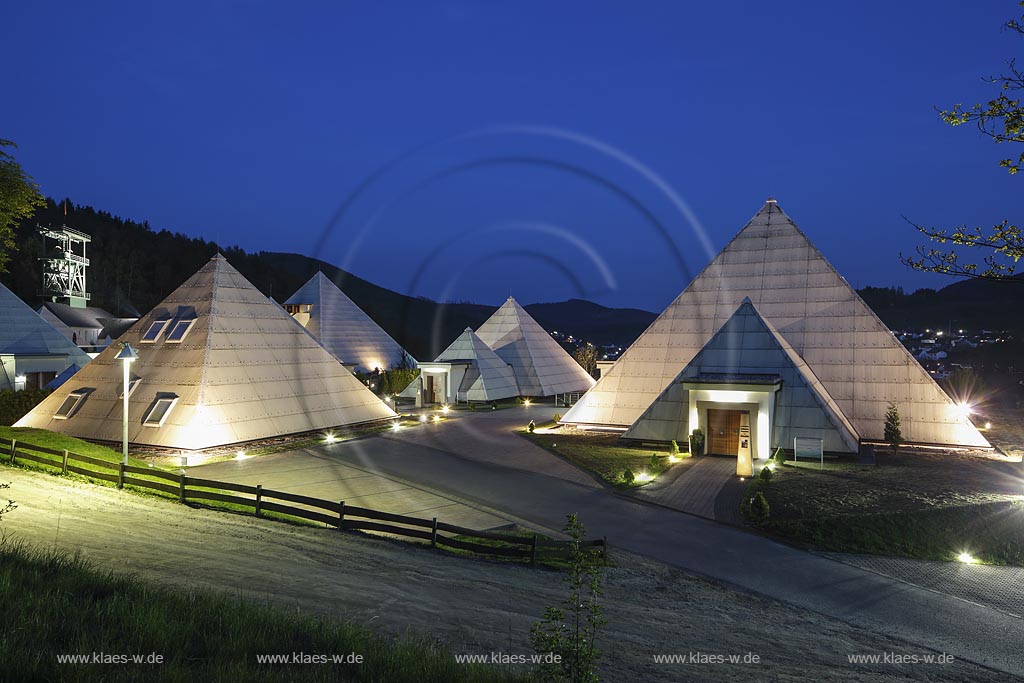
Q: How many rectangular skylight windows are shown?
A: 5